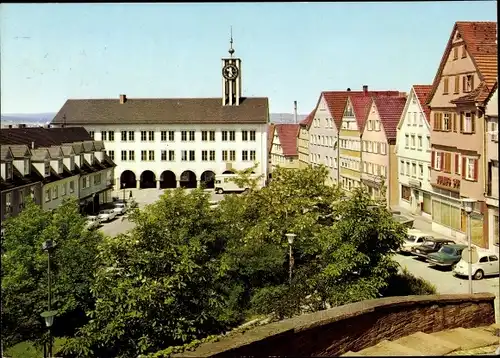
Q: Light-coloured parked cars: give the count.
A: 5